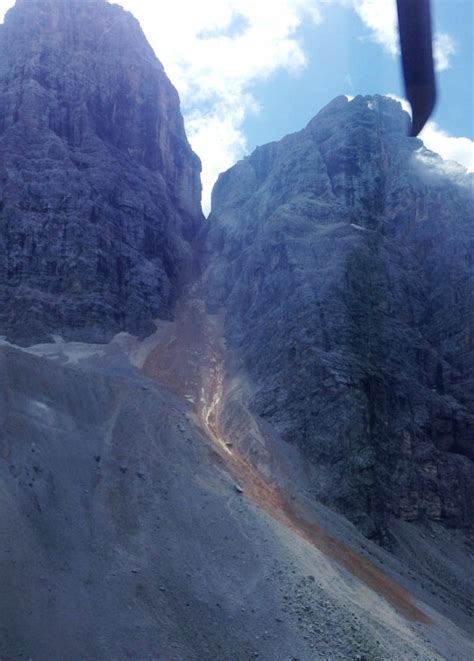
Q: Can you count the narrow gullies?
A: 1